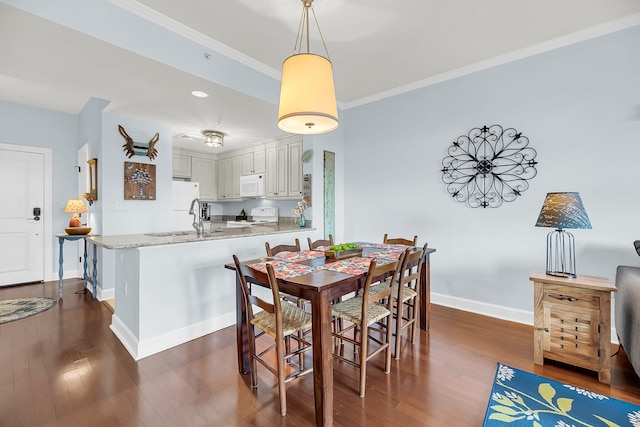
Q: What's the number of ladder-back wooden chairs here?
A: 6